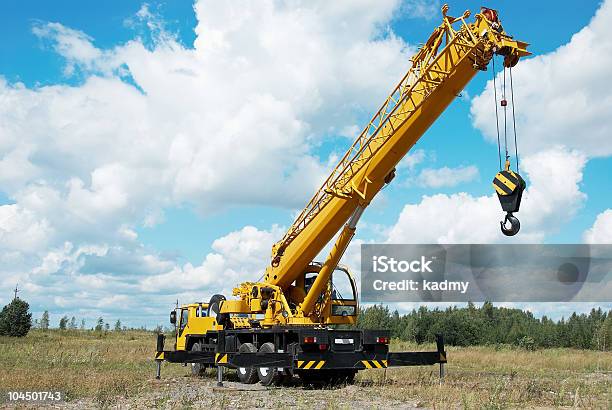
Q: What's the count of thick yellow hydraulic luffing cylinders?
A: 1